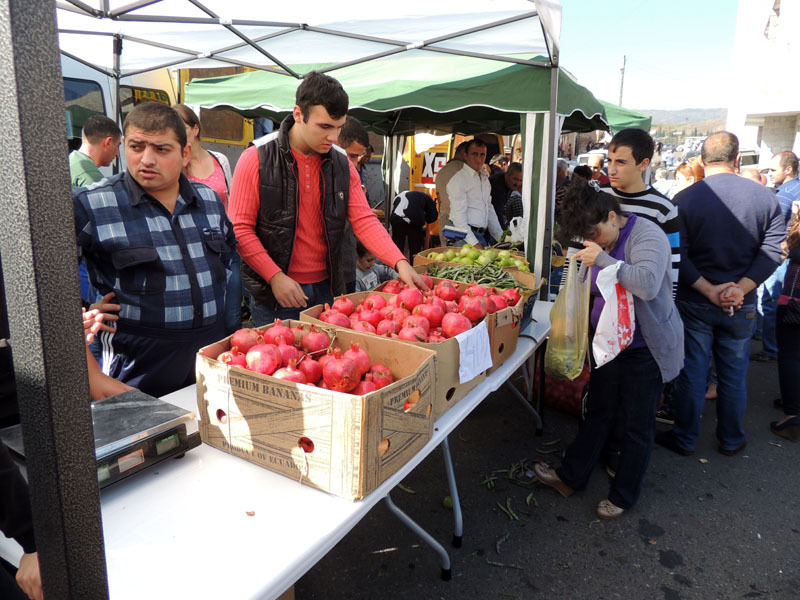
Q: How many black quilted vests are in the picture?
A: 1